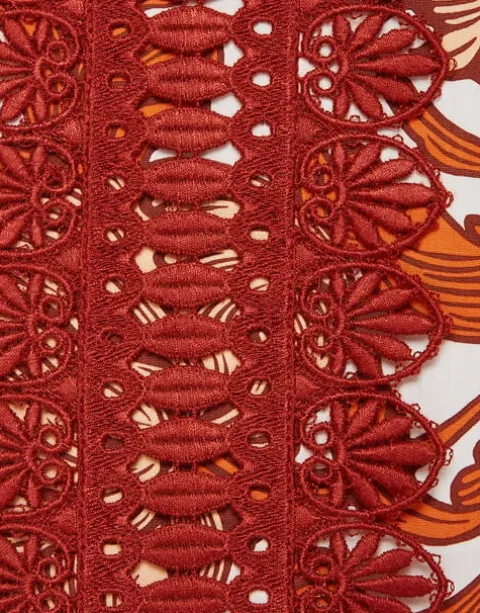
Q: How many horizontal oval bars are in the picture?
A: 12